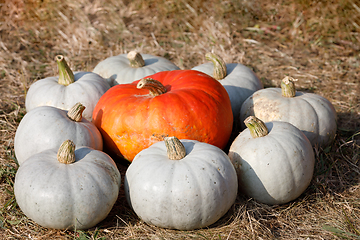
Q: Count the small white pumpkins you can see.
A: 8